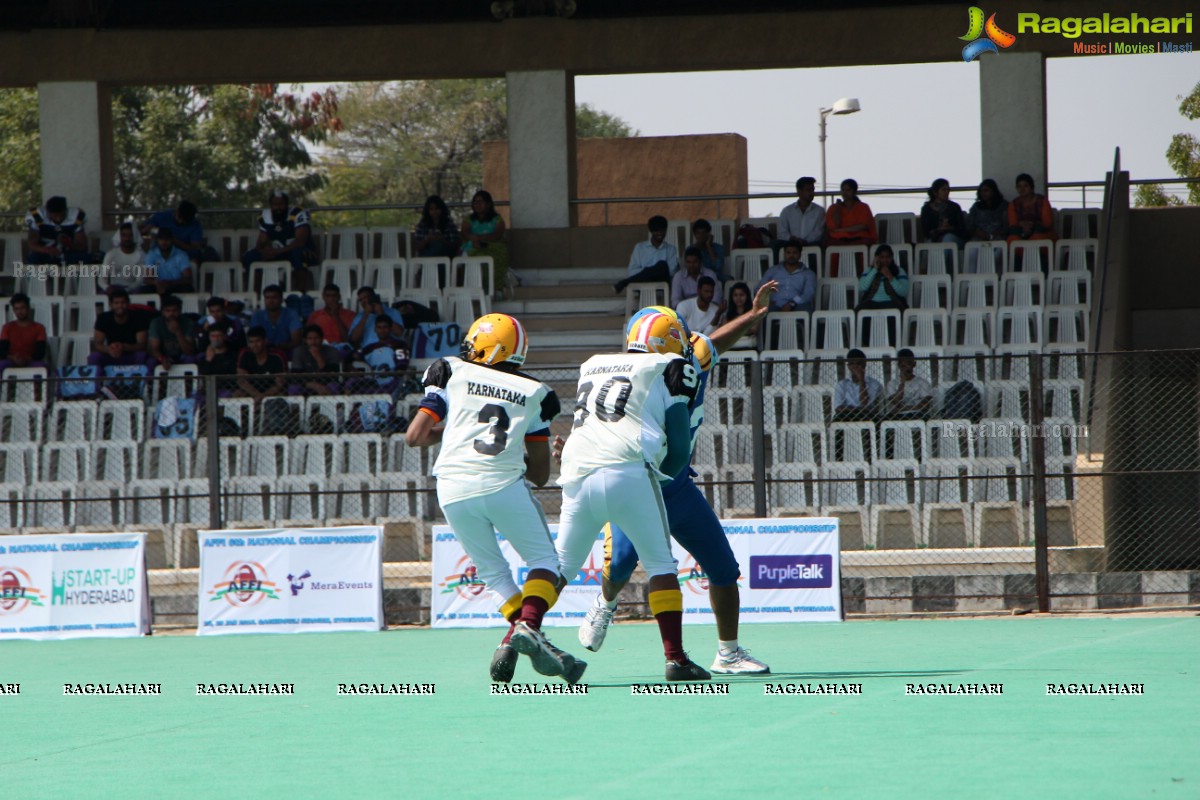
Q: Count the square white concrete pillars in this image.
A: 3